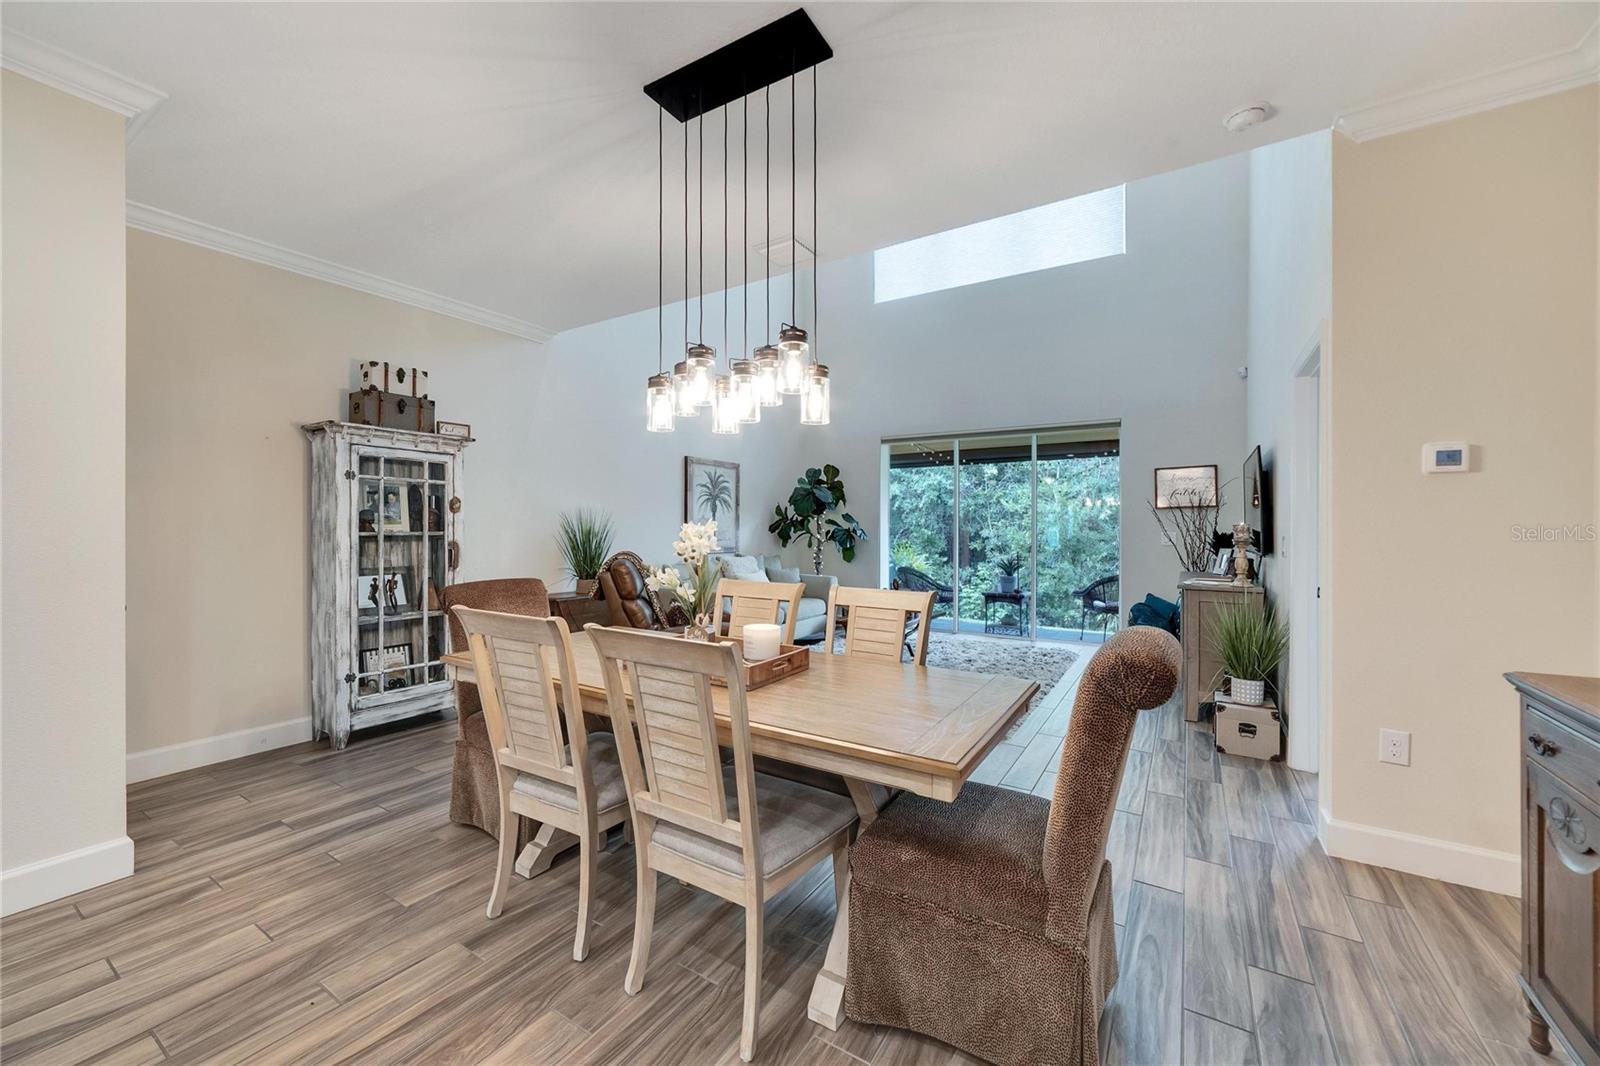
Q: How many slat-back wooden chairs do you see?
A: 4